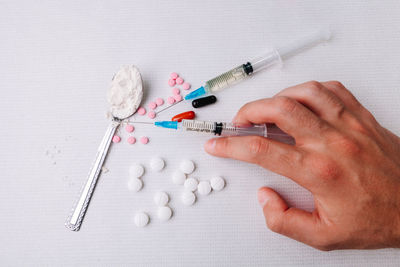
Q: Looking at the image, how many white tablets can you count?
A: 12